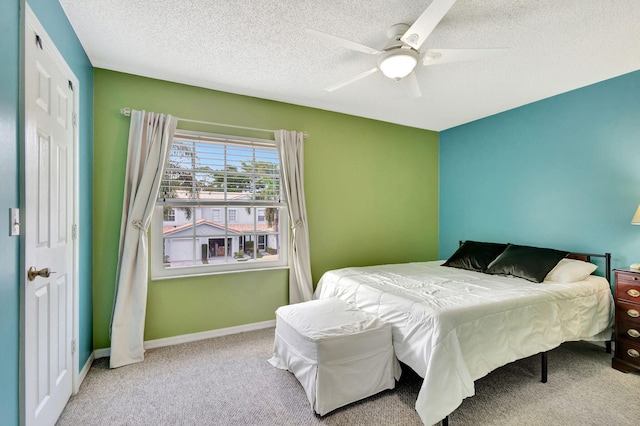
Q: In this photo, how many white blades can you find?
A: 5